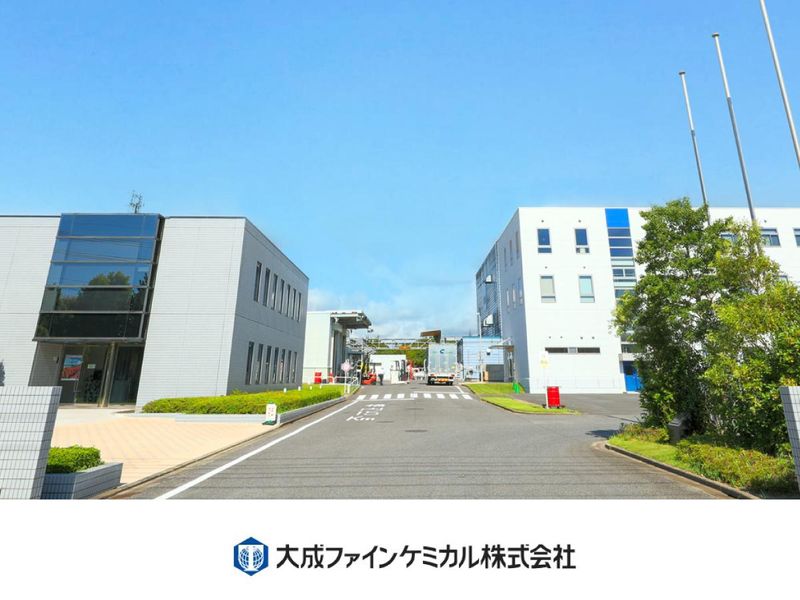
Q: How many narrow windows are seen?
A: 14